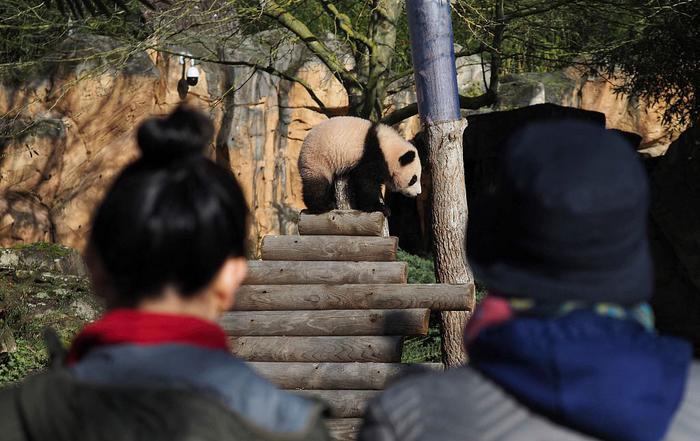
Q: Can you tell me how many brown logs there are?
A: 9